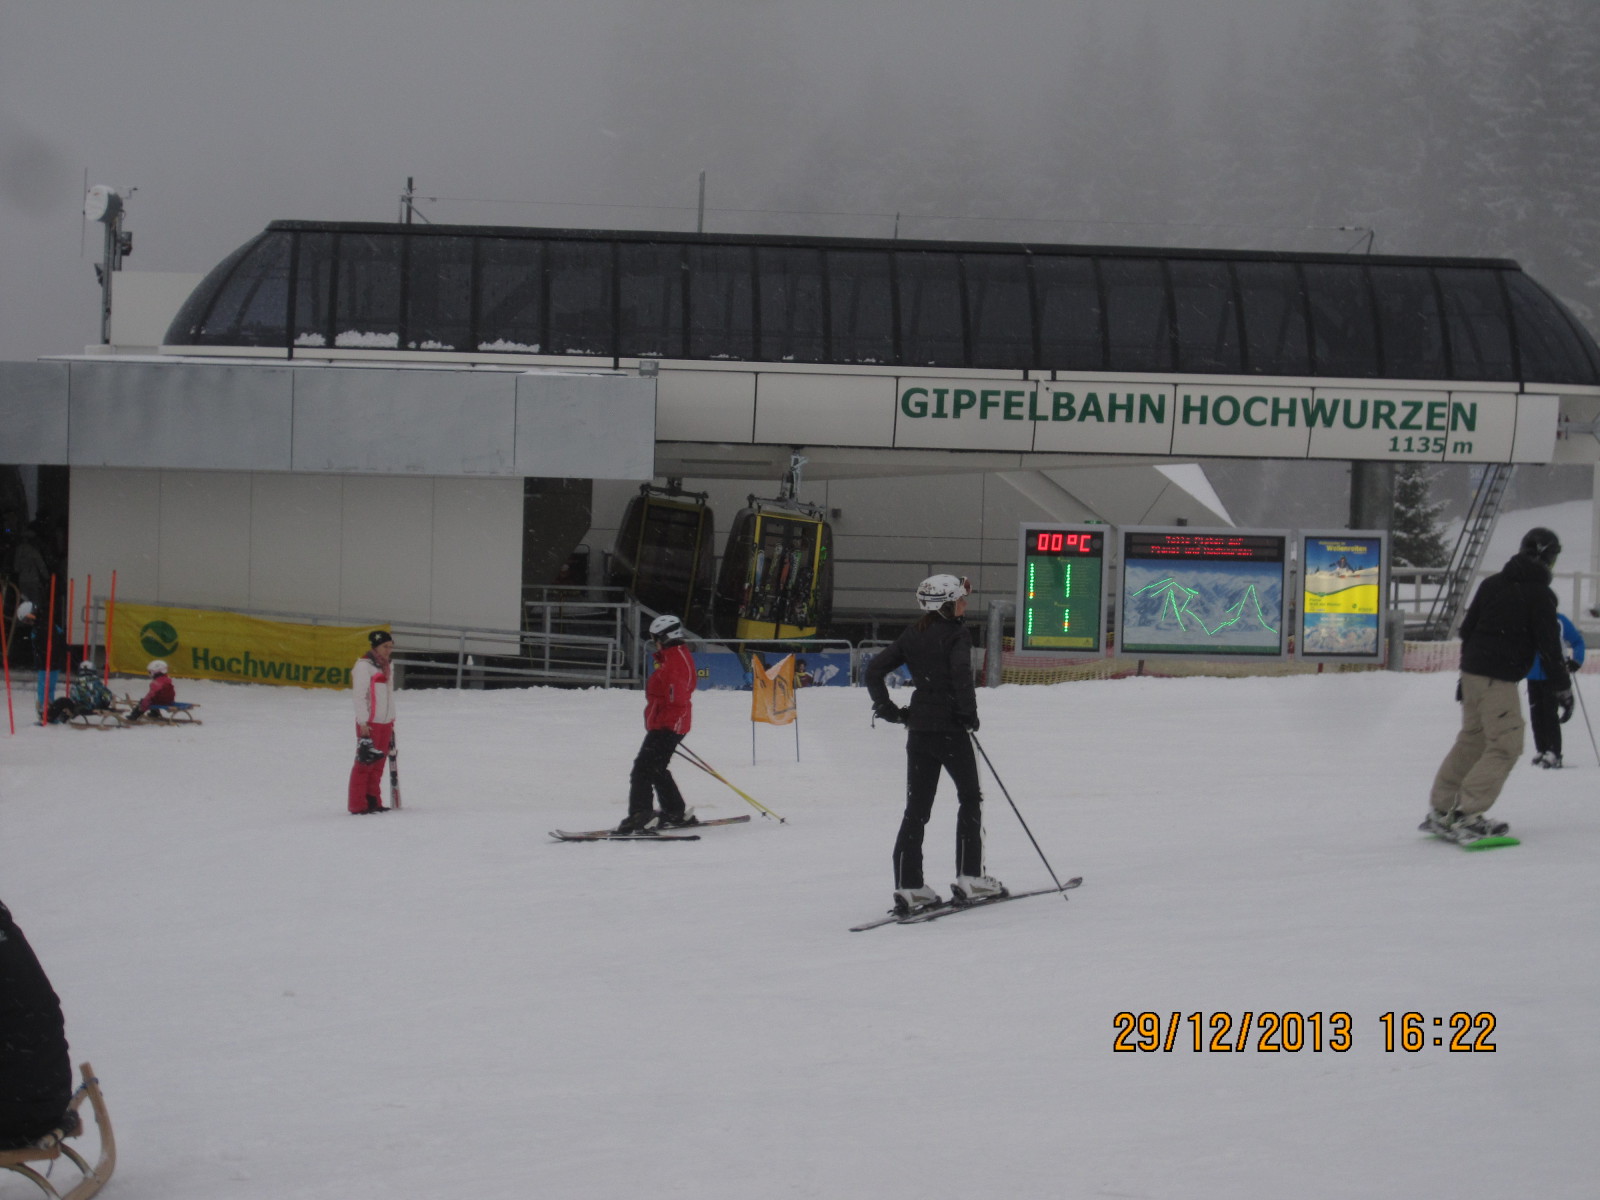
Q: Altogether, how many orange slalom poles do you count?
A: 5